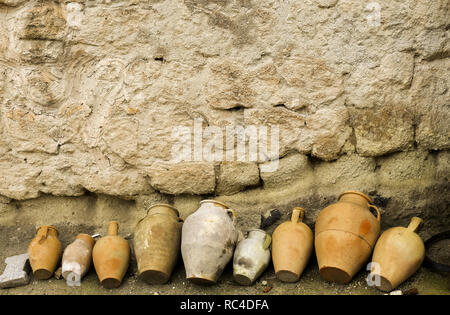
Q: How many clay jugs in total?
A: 9